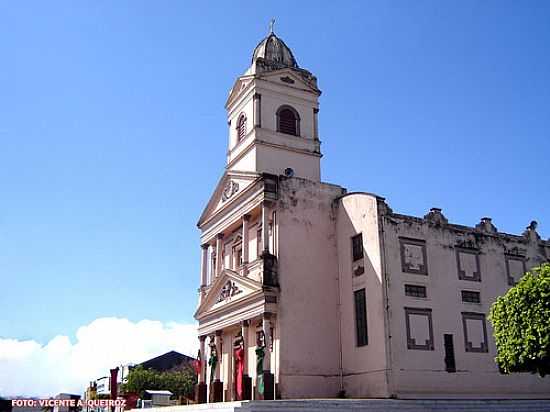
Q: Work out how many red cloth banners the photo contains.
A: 2